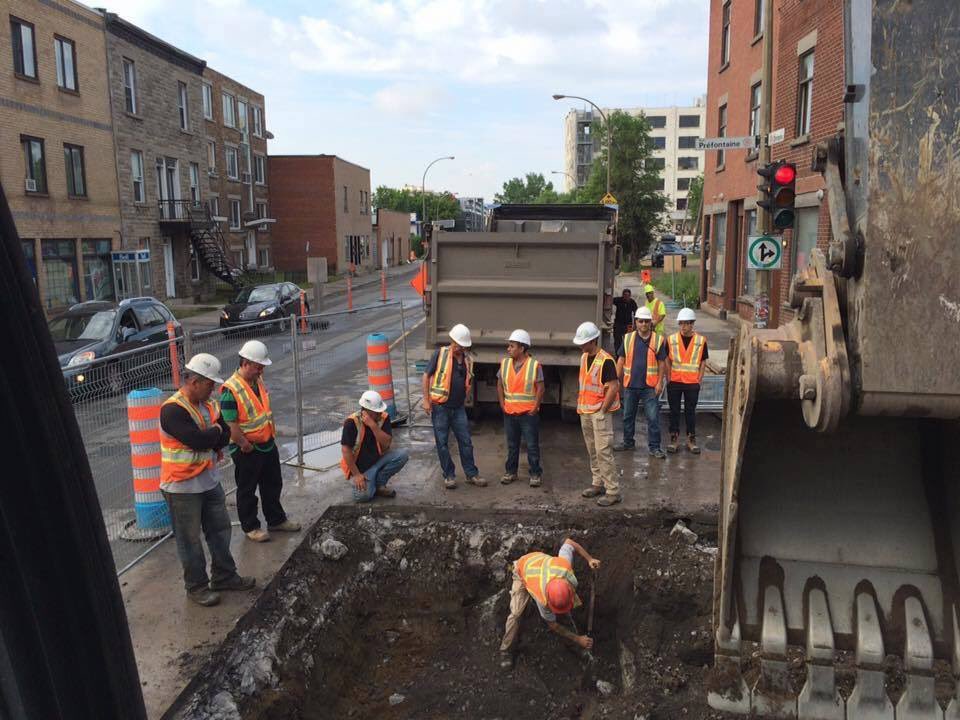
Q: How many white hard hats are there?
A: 8